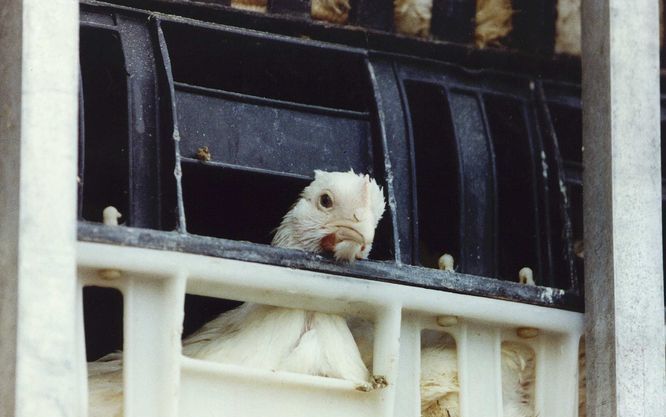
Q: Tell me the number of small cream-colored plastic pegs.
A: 3